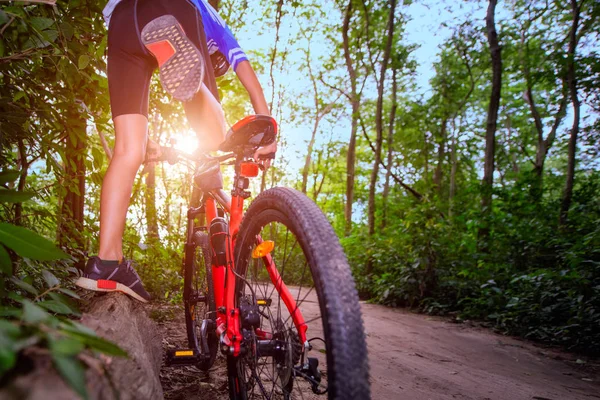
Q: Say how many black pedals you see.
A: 2